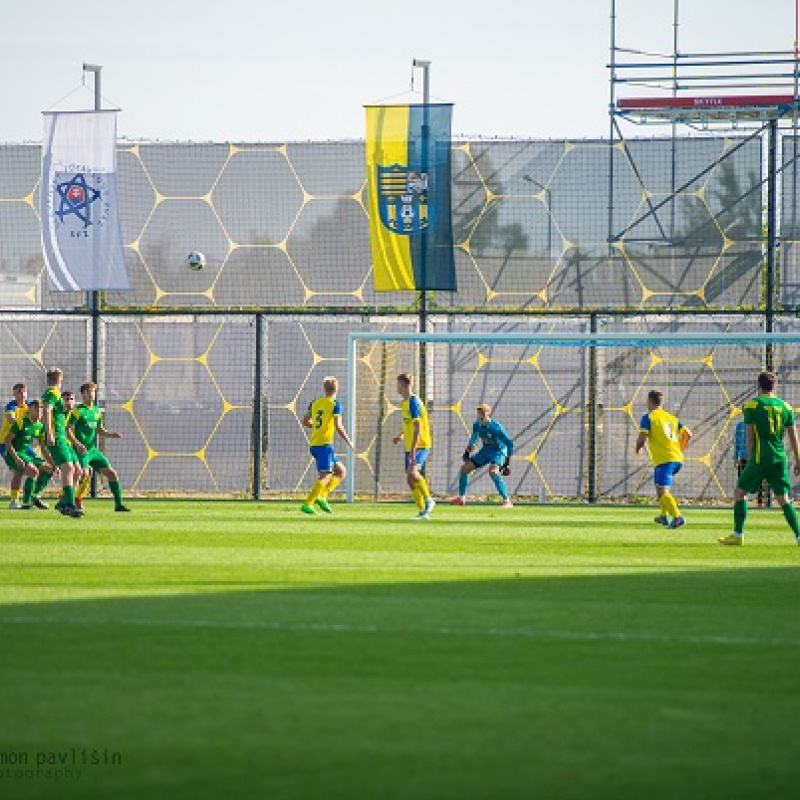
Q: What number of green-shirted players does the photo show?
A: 4